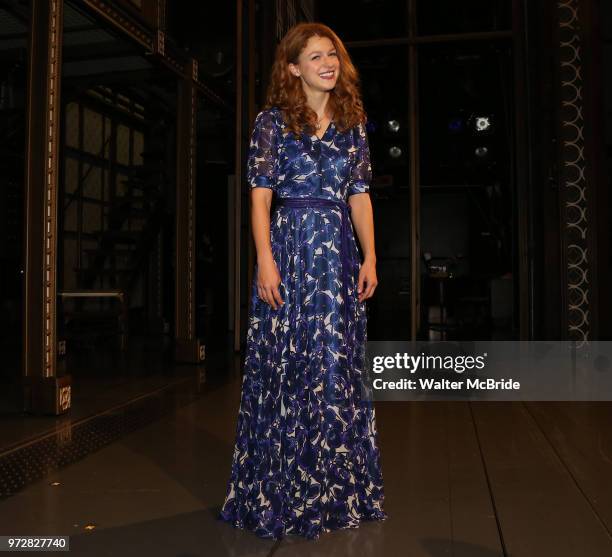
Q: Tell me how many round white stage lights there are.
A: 4